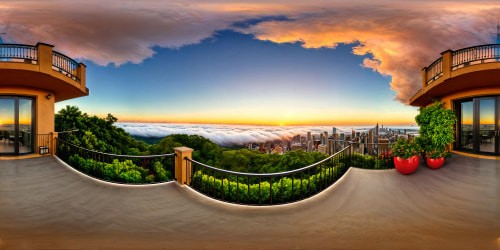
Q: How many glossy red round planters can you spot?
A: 2